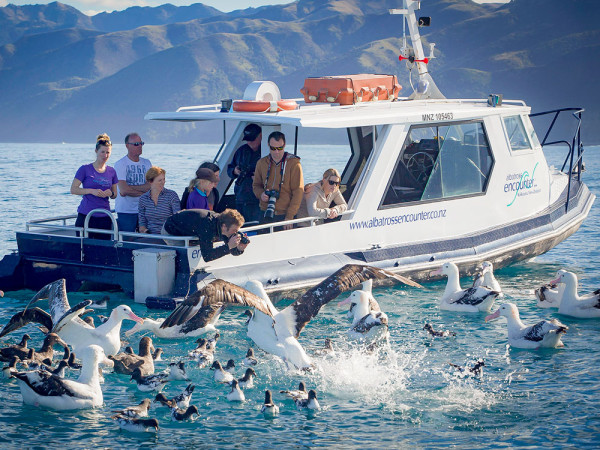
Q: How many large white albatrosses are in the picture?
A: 11